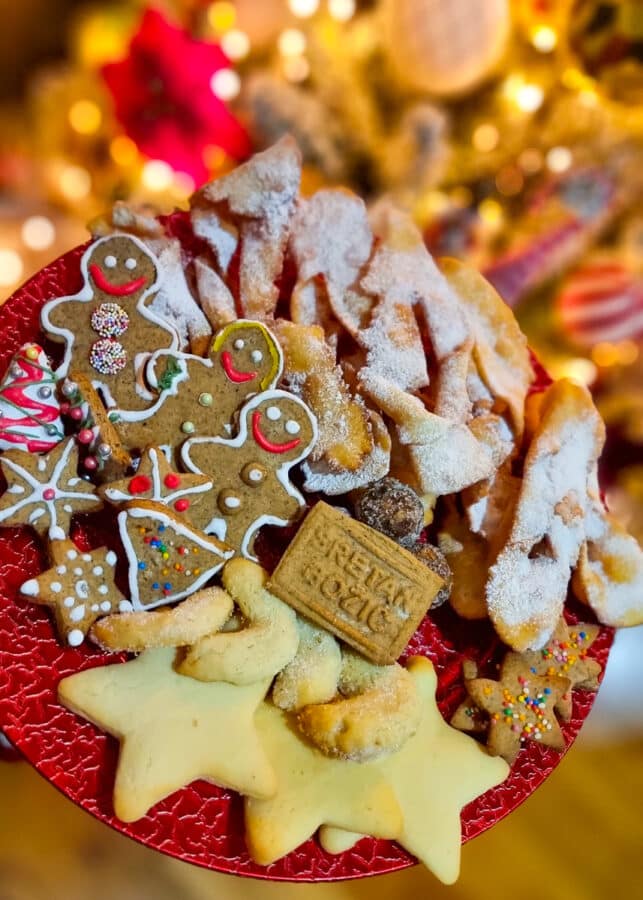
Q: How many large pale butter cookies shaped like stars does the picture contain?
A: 3